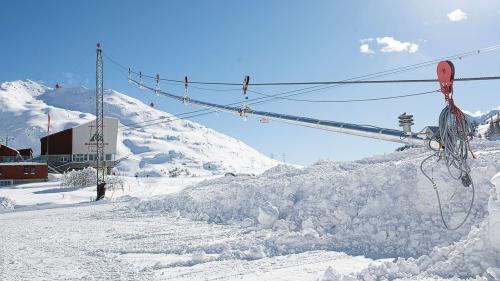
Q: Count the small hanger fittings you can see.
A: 5